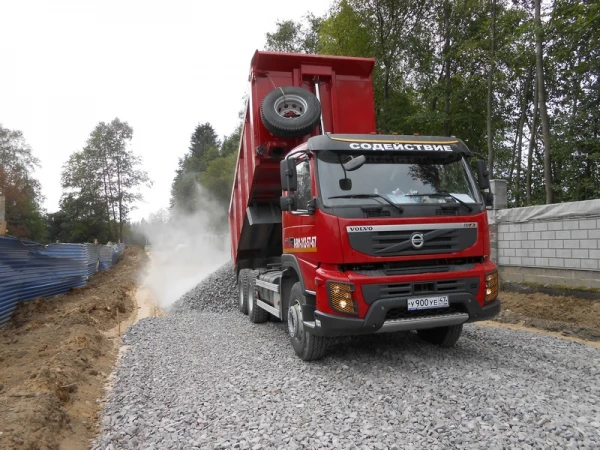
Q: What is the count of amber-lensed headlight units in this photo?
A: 2